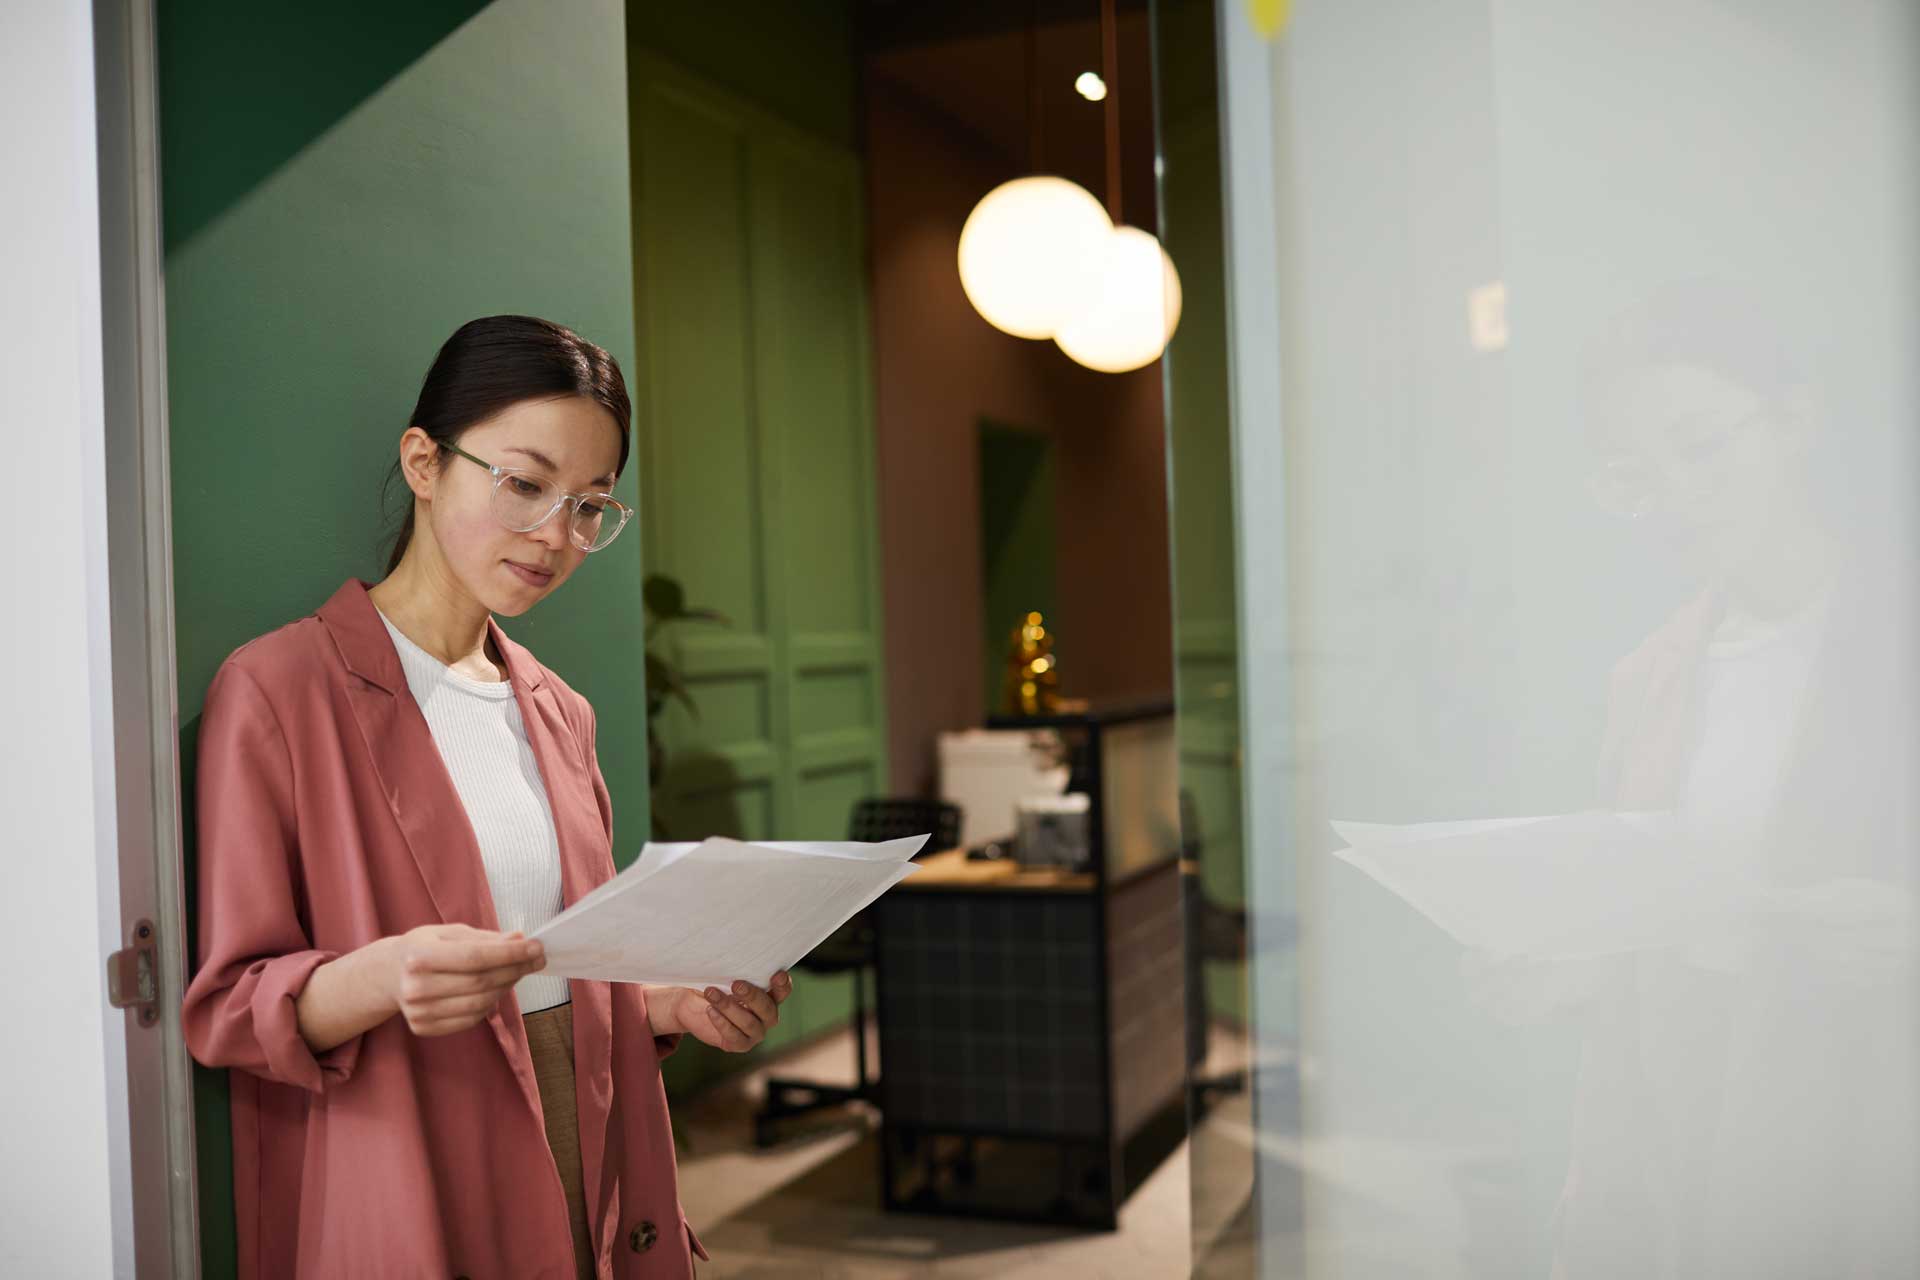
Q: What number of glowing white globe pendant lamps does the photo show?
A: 2